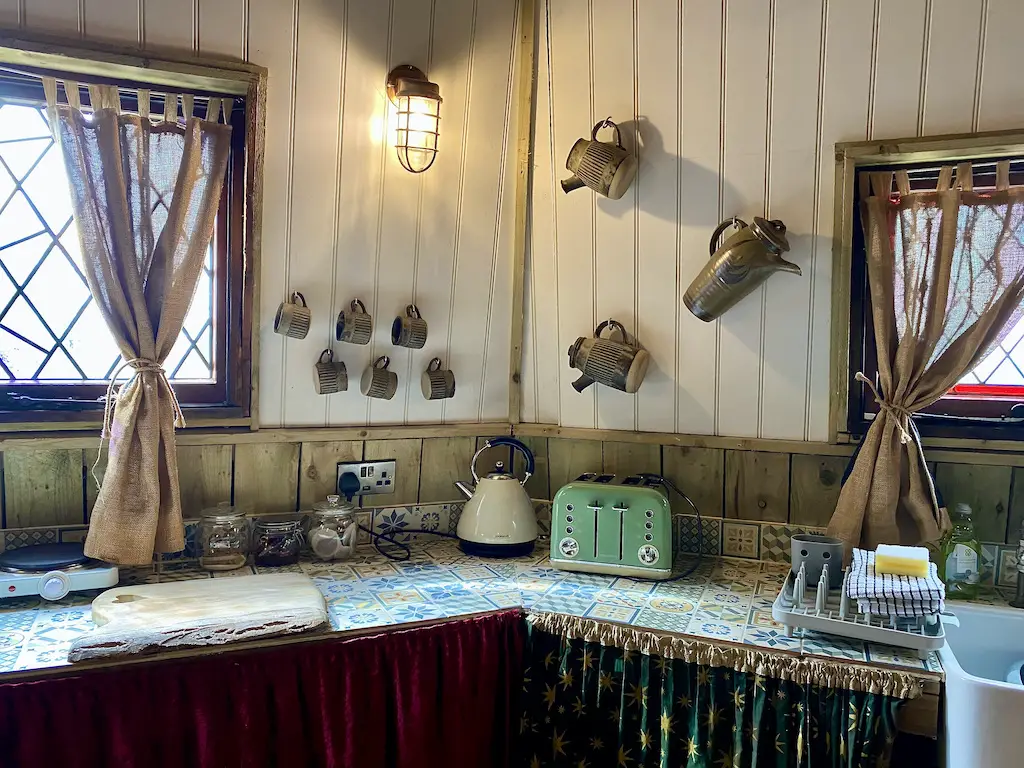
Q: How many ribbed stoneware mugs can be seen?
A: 6